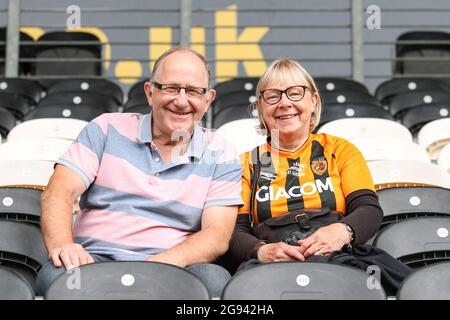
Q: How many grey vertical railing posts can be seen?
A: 3